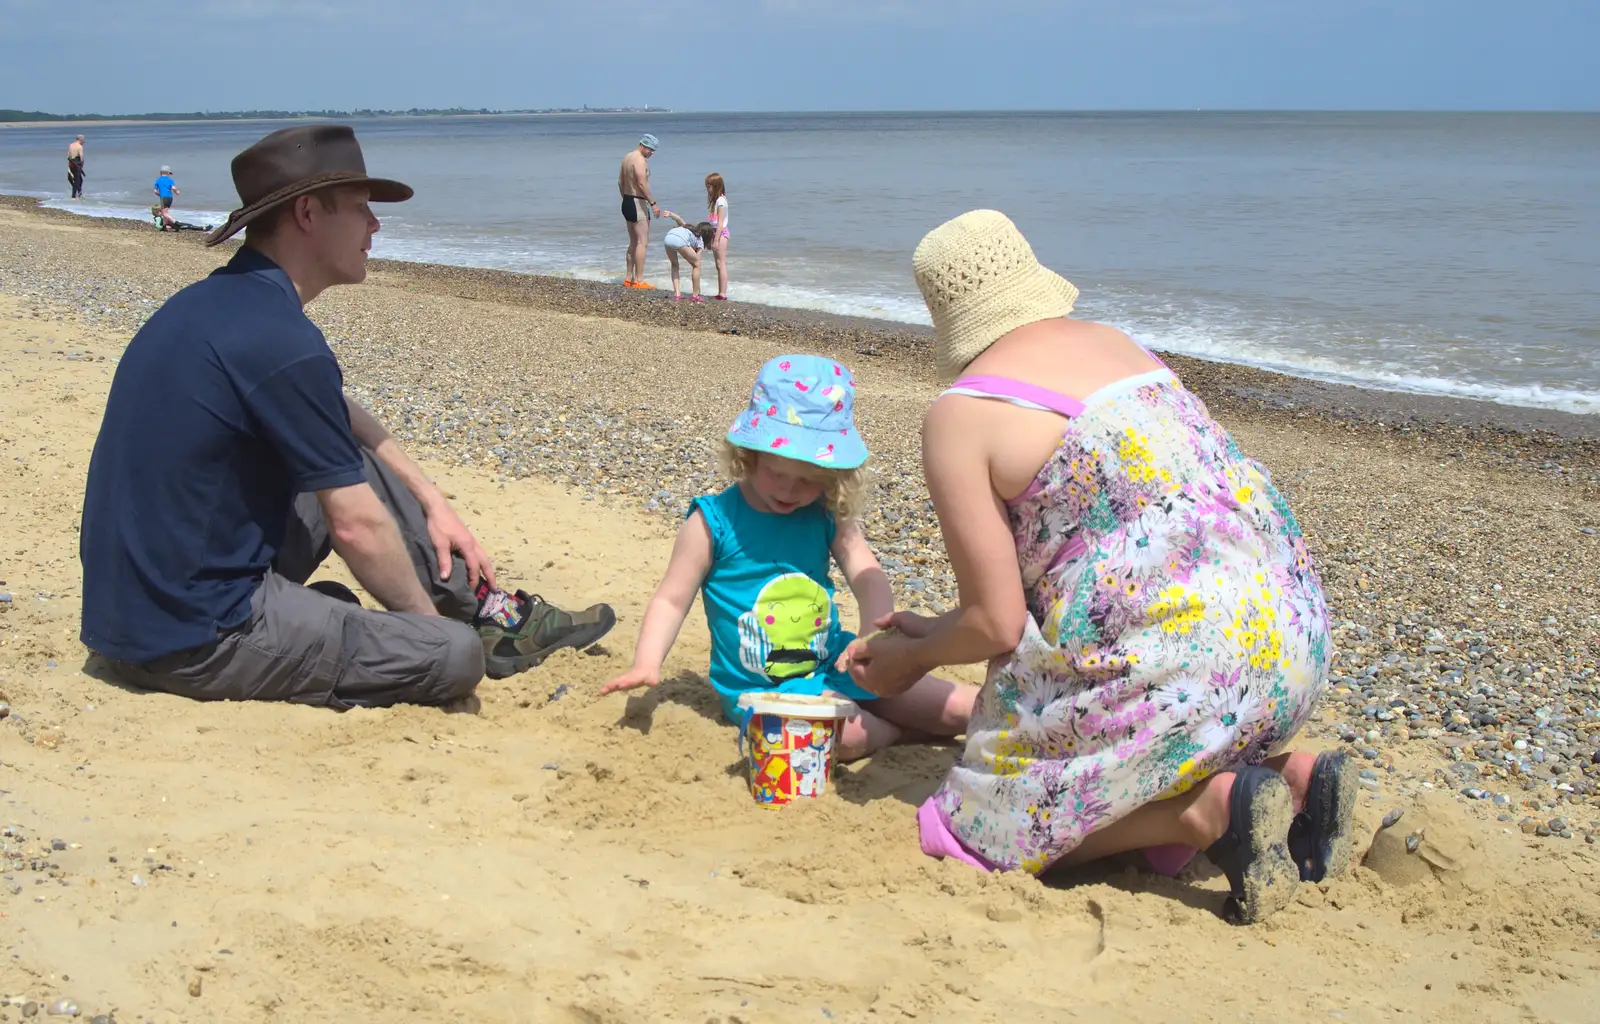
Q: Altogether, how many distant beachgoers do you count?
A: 6